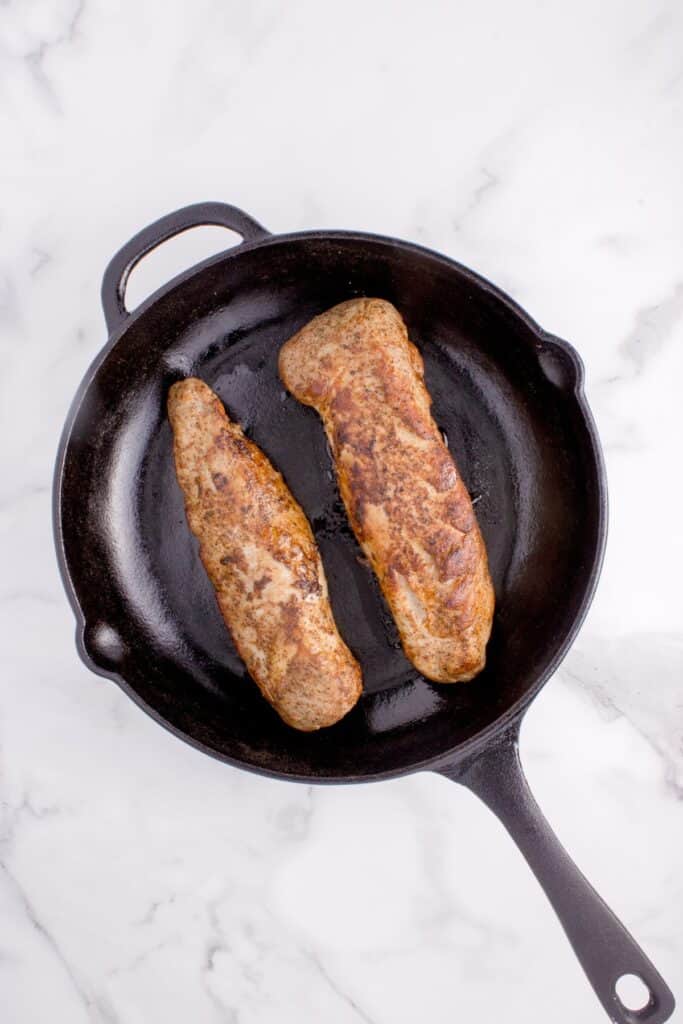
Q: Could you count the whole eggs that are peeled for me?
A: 0